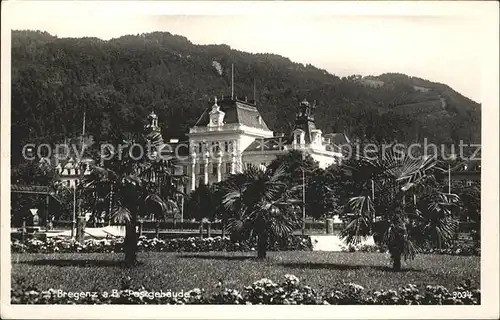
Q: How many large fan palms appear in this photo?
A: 3